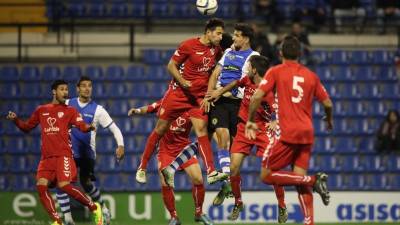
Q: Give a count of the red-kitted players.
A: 5